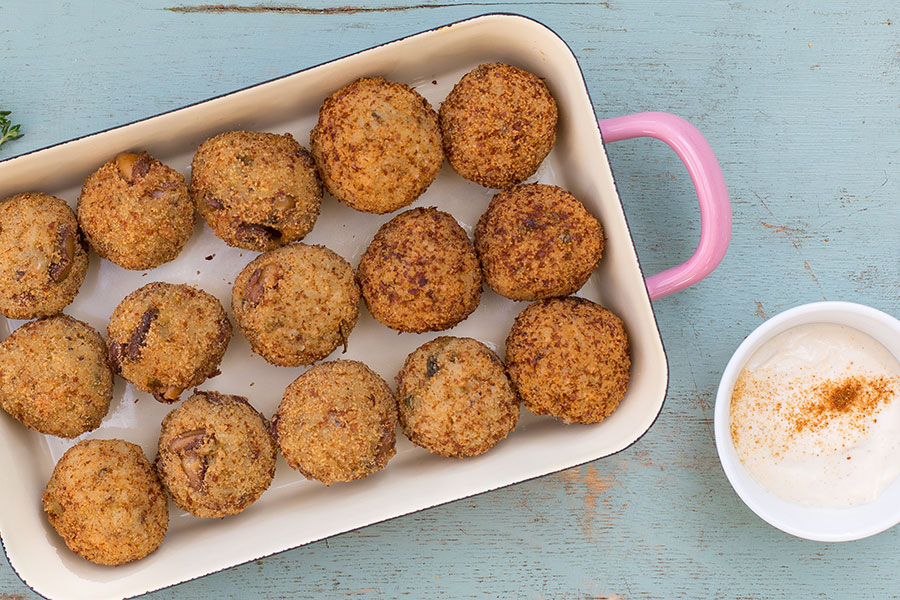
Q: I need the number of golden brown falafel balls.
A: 15